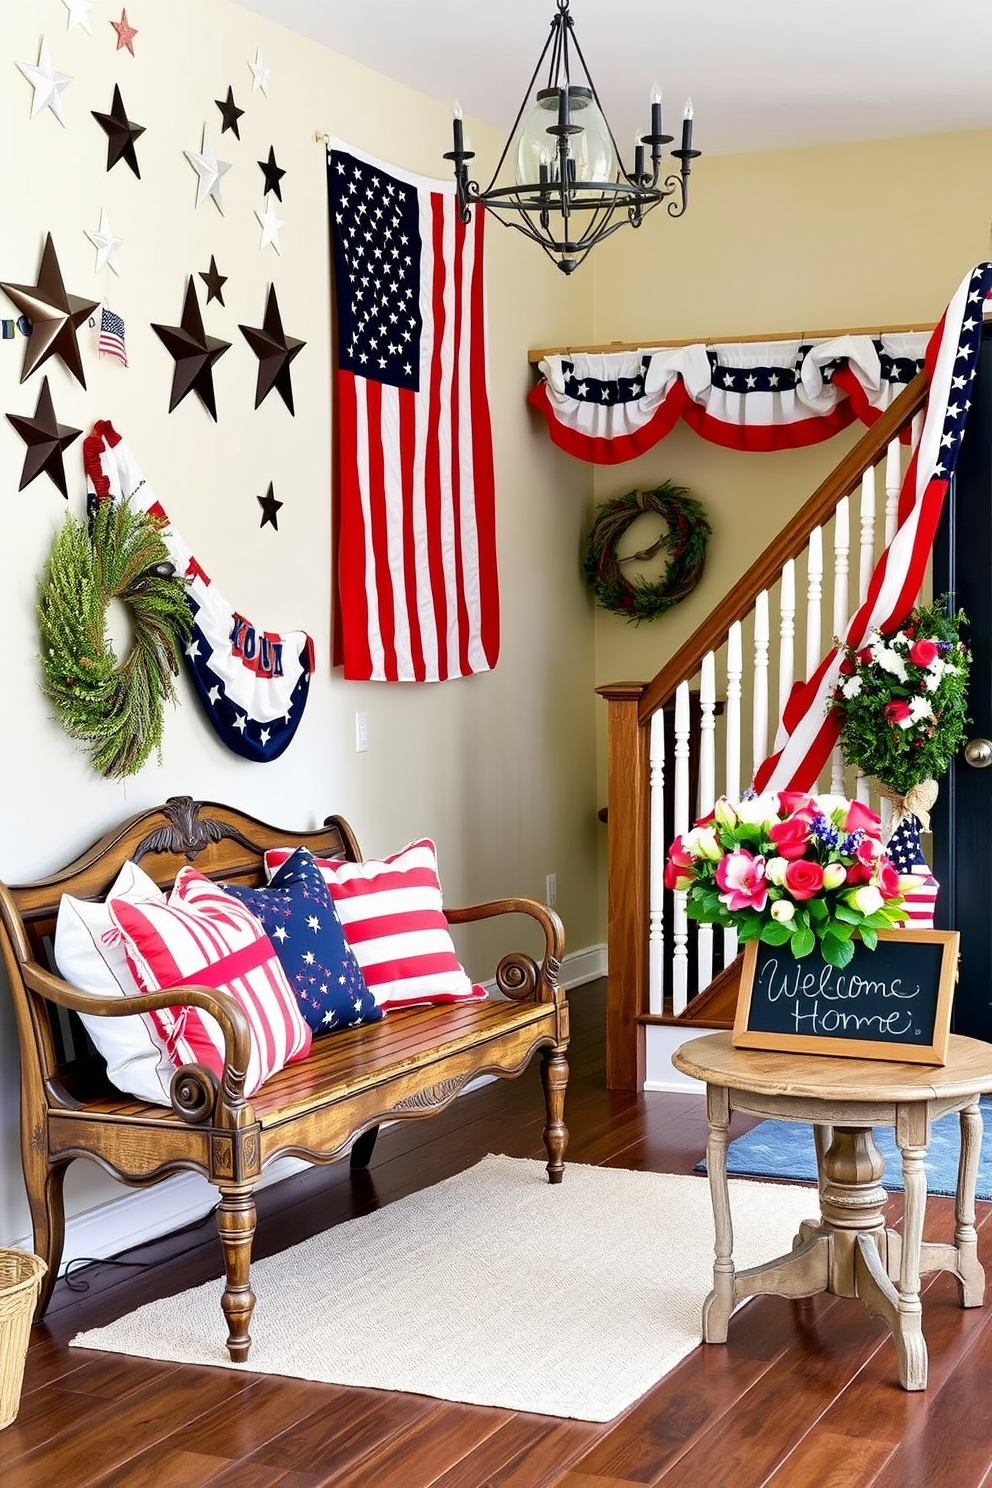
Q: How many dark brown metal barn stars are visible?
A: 9